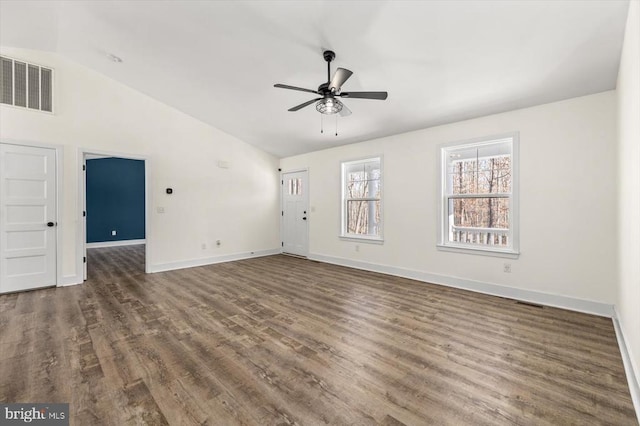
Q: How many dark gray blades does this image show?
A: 3